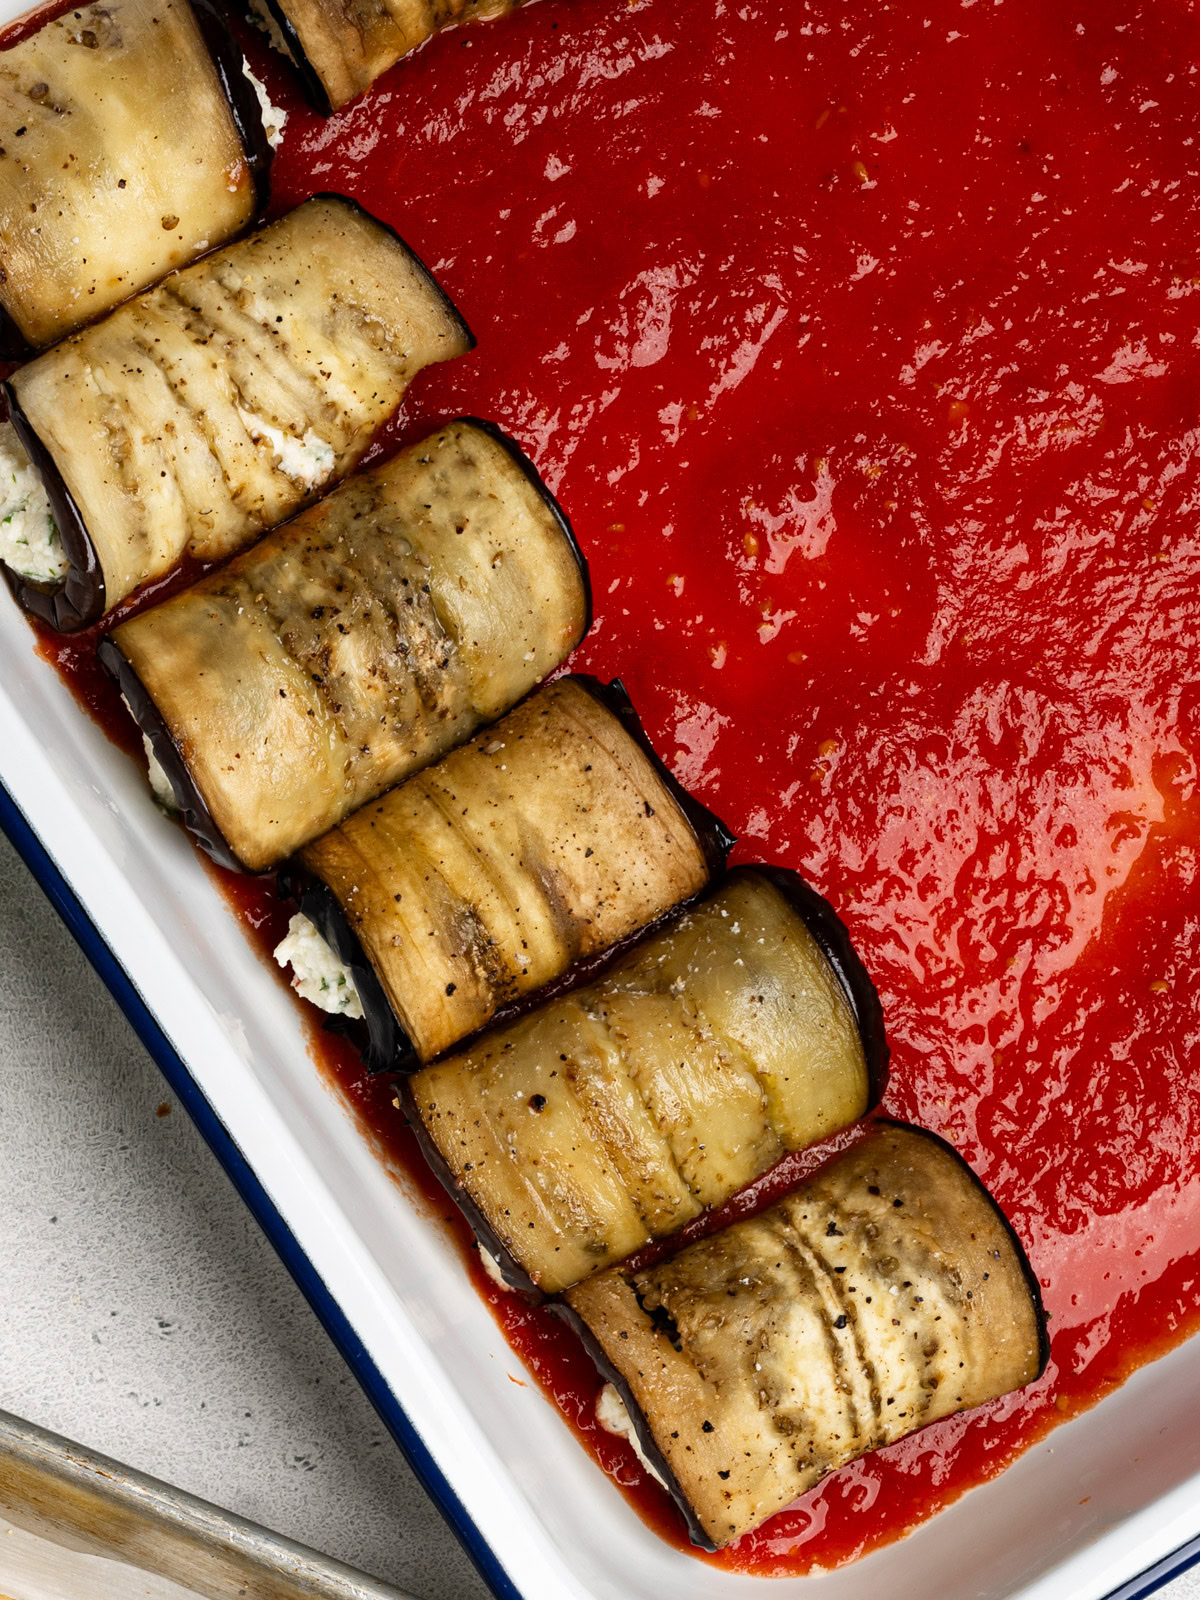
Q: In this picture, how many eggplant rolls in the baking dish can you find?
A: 7